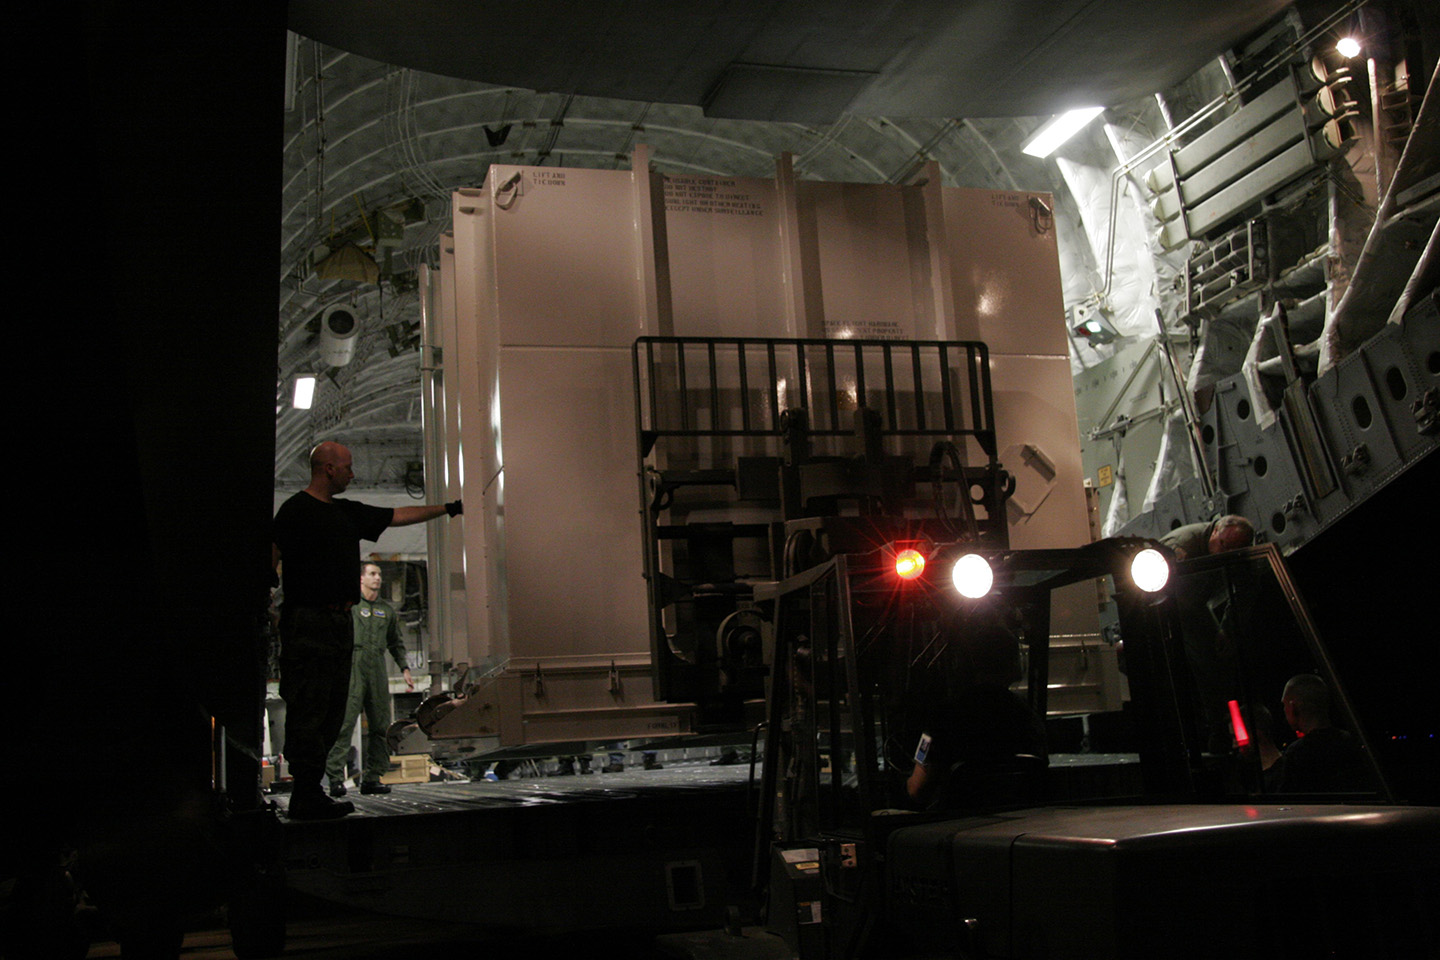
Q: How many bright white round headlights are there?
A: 2